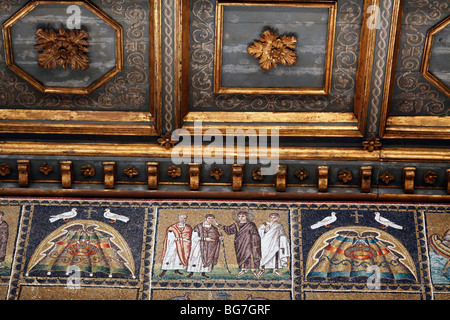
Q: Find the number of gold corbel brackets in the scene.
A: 11